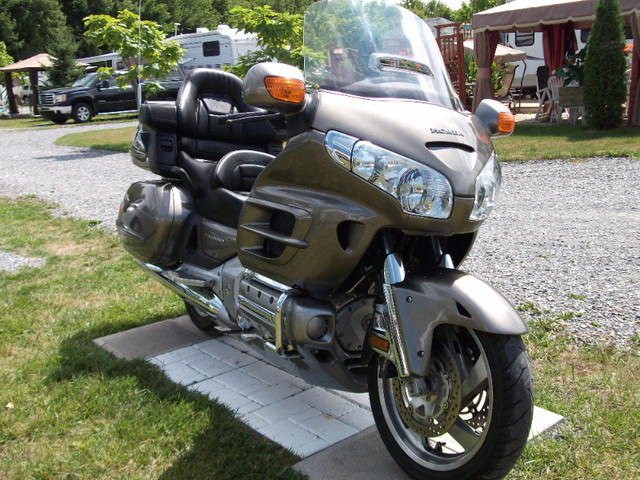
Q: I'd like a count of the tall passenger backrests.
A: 1